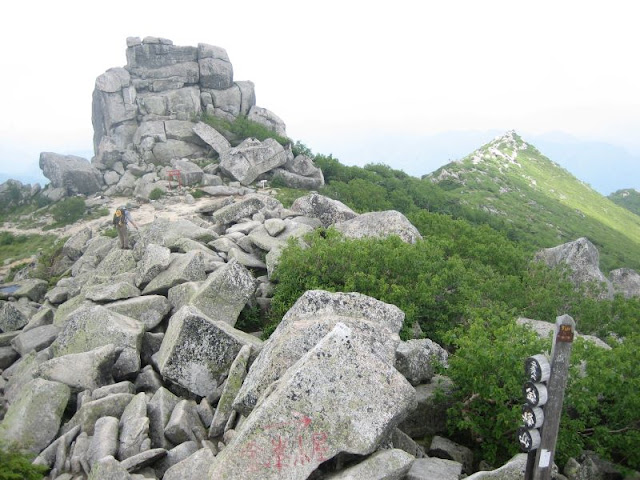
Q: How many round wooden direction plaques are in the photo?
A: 4